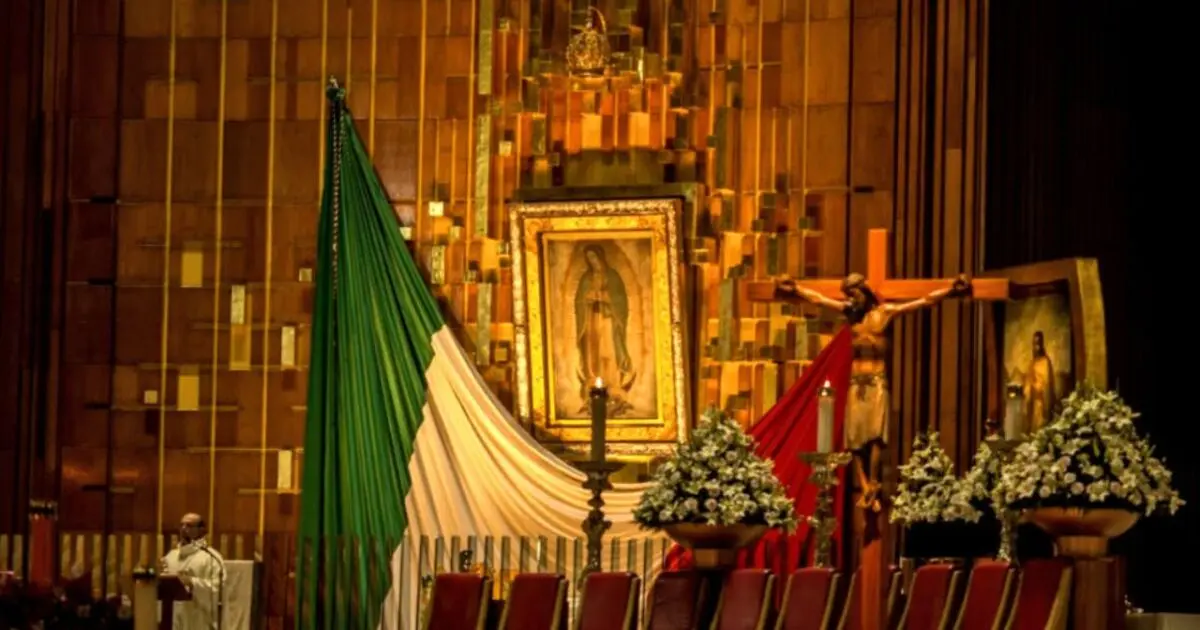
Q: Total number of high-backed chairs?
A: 10